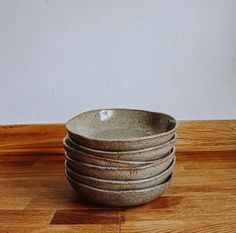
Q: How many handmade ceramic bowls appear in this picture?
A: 6